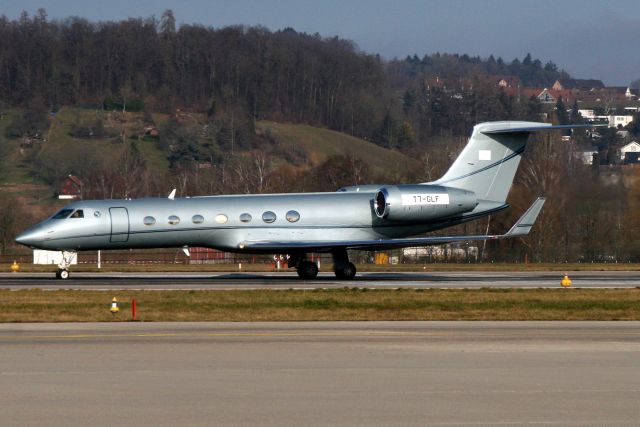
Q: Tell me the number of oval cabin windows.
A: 7